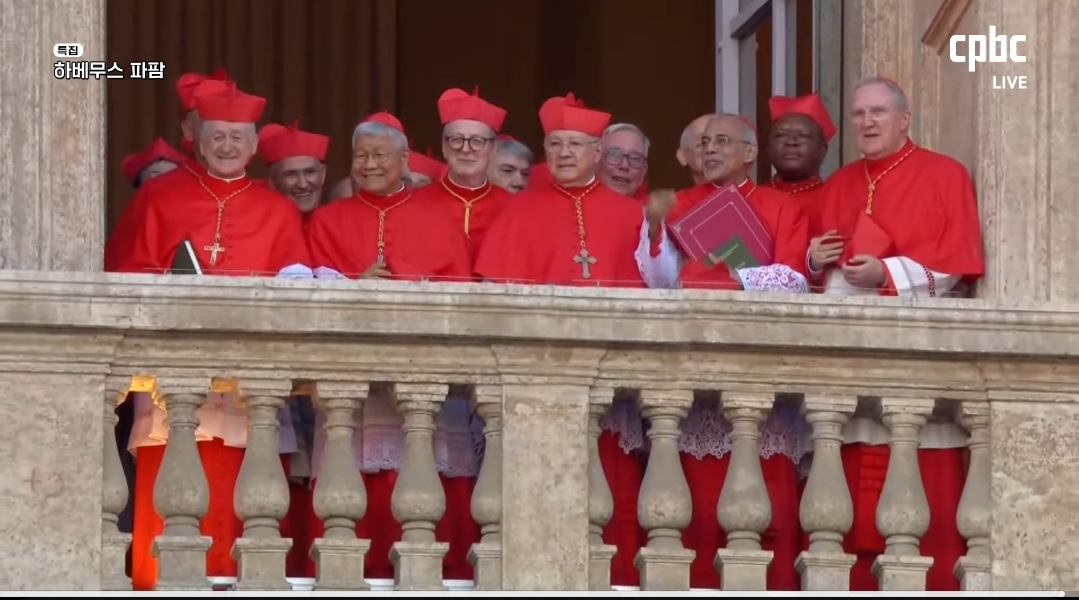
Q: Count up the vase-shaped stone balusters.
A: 12